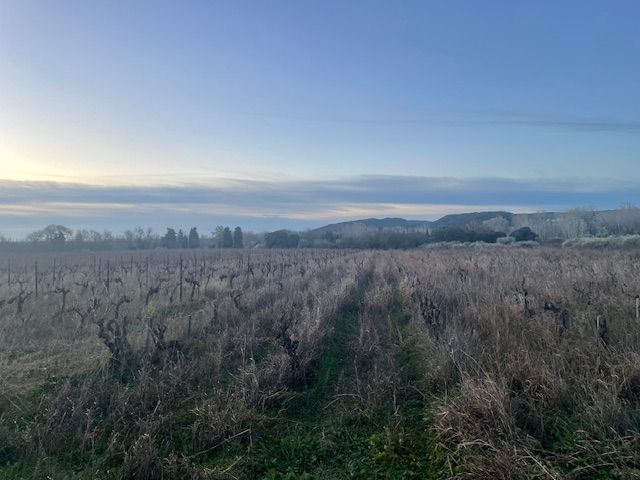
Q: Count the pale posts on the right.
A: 2